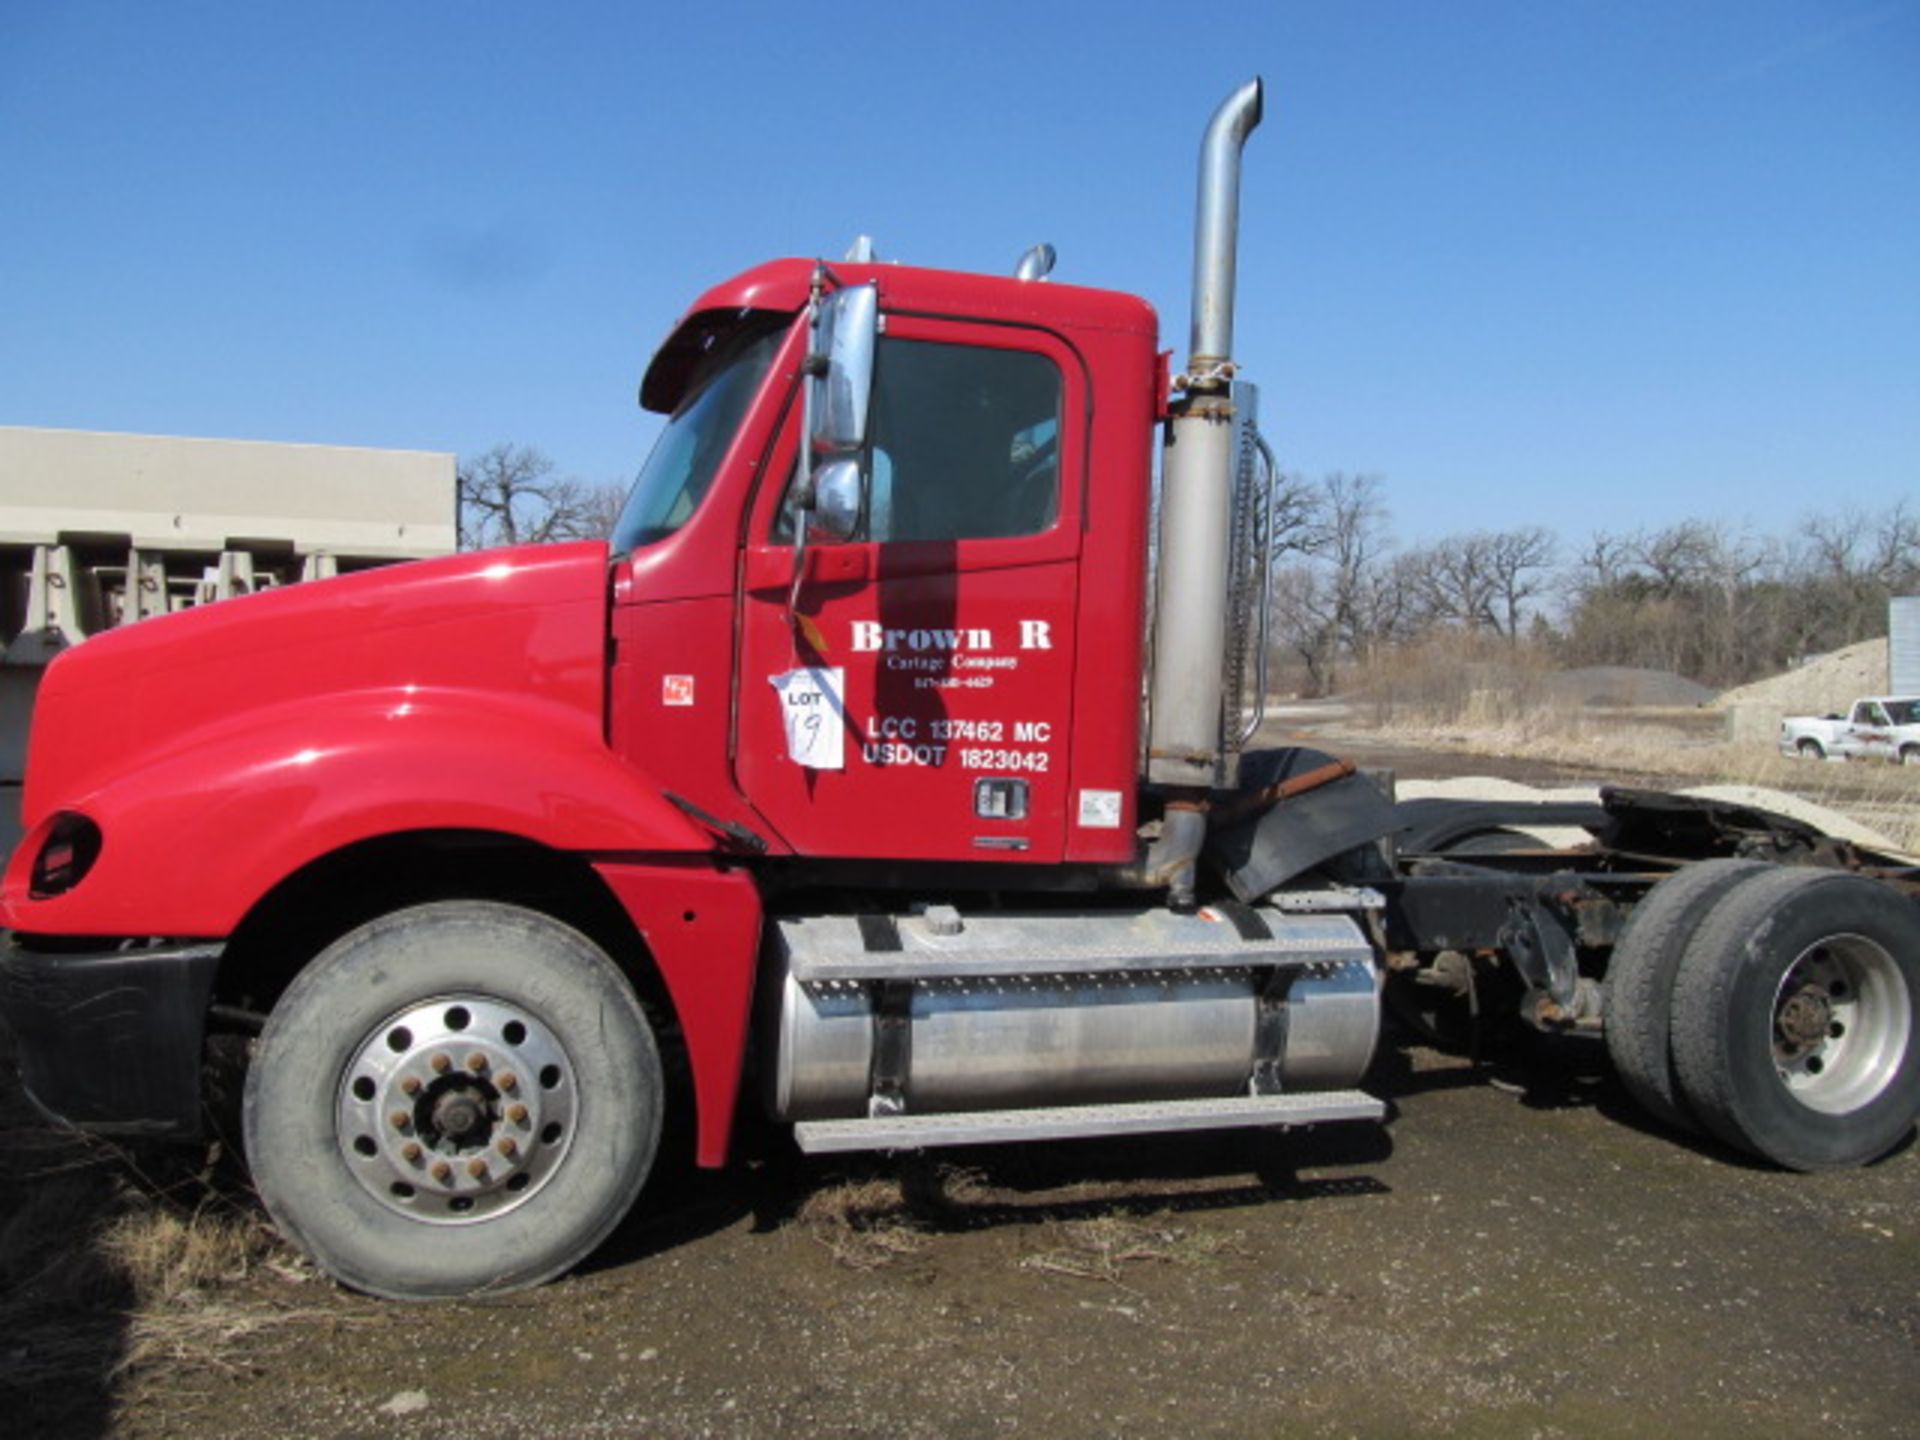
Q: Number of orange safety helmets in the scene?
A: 0